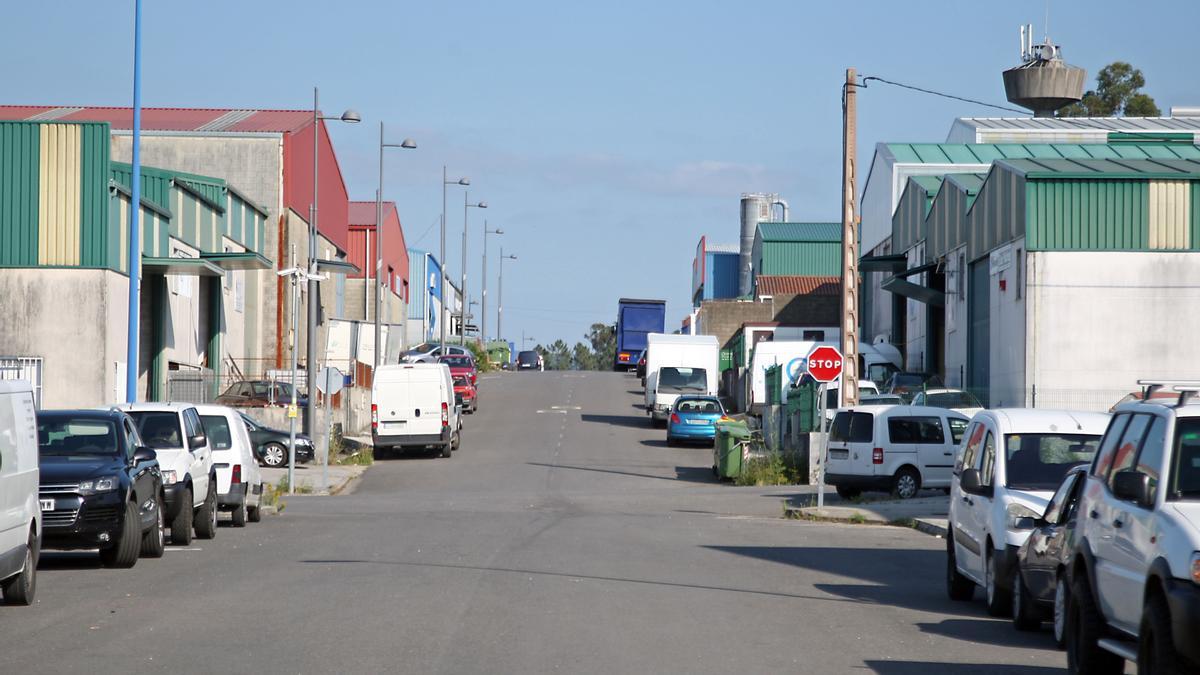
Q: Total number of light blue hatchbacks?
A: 1